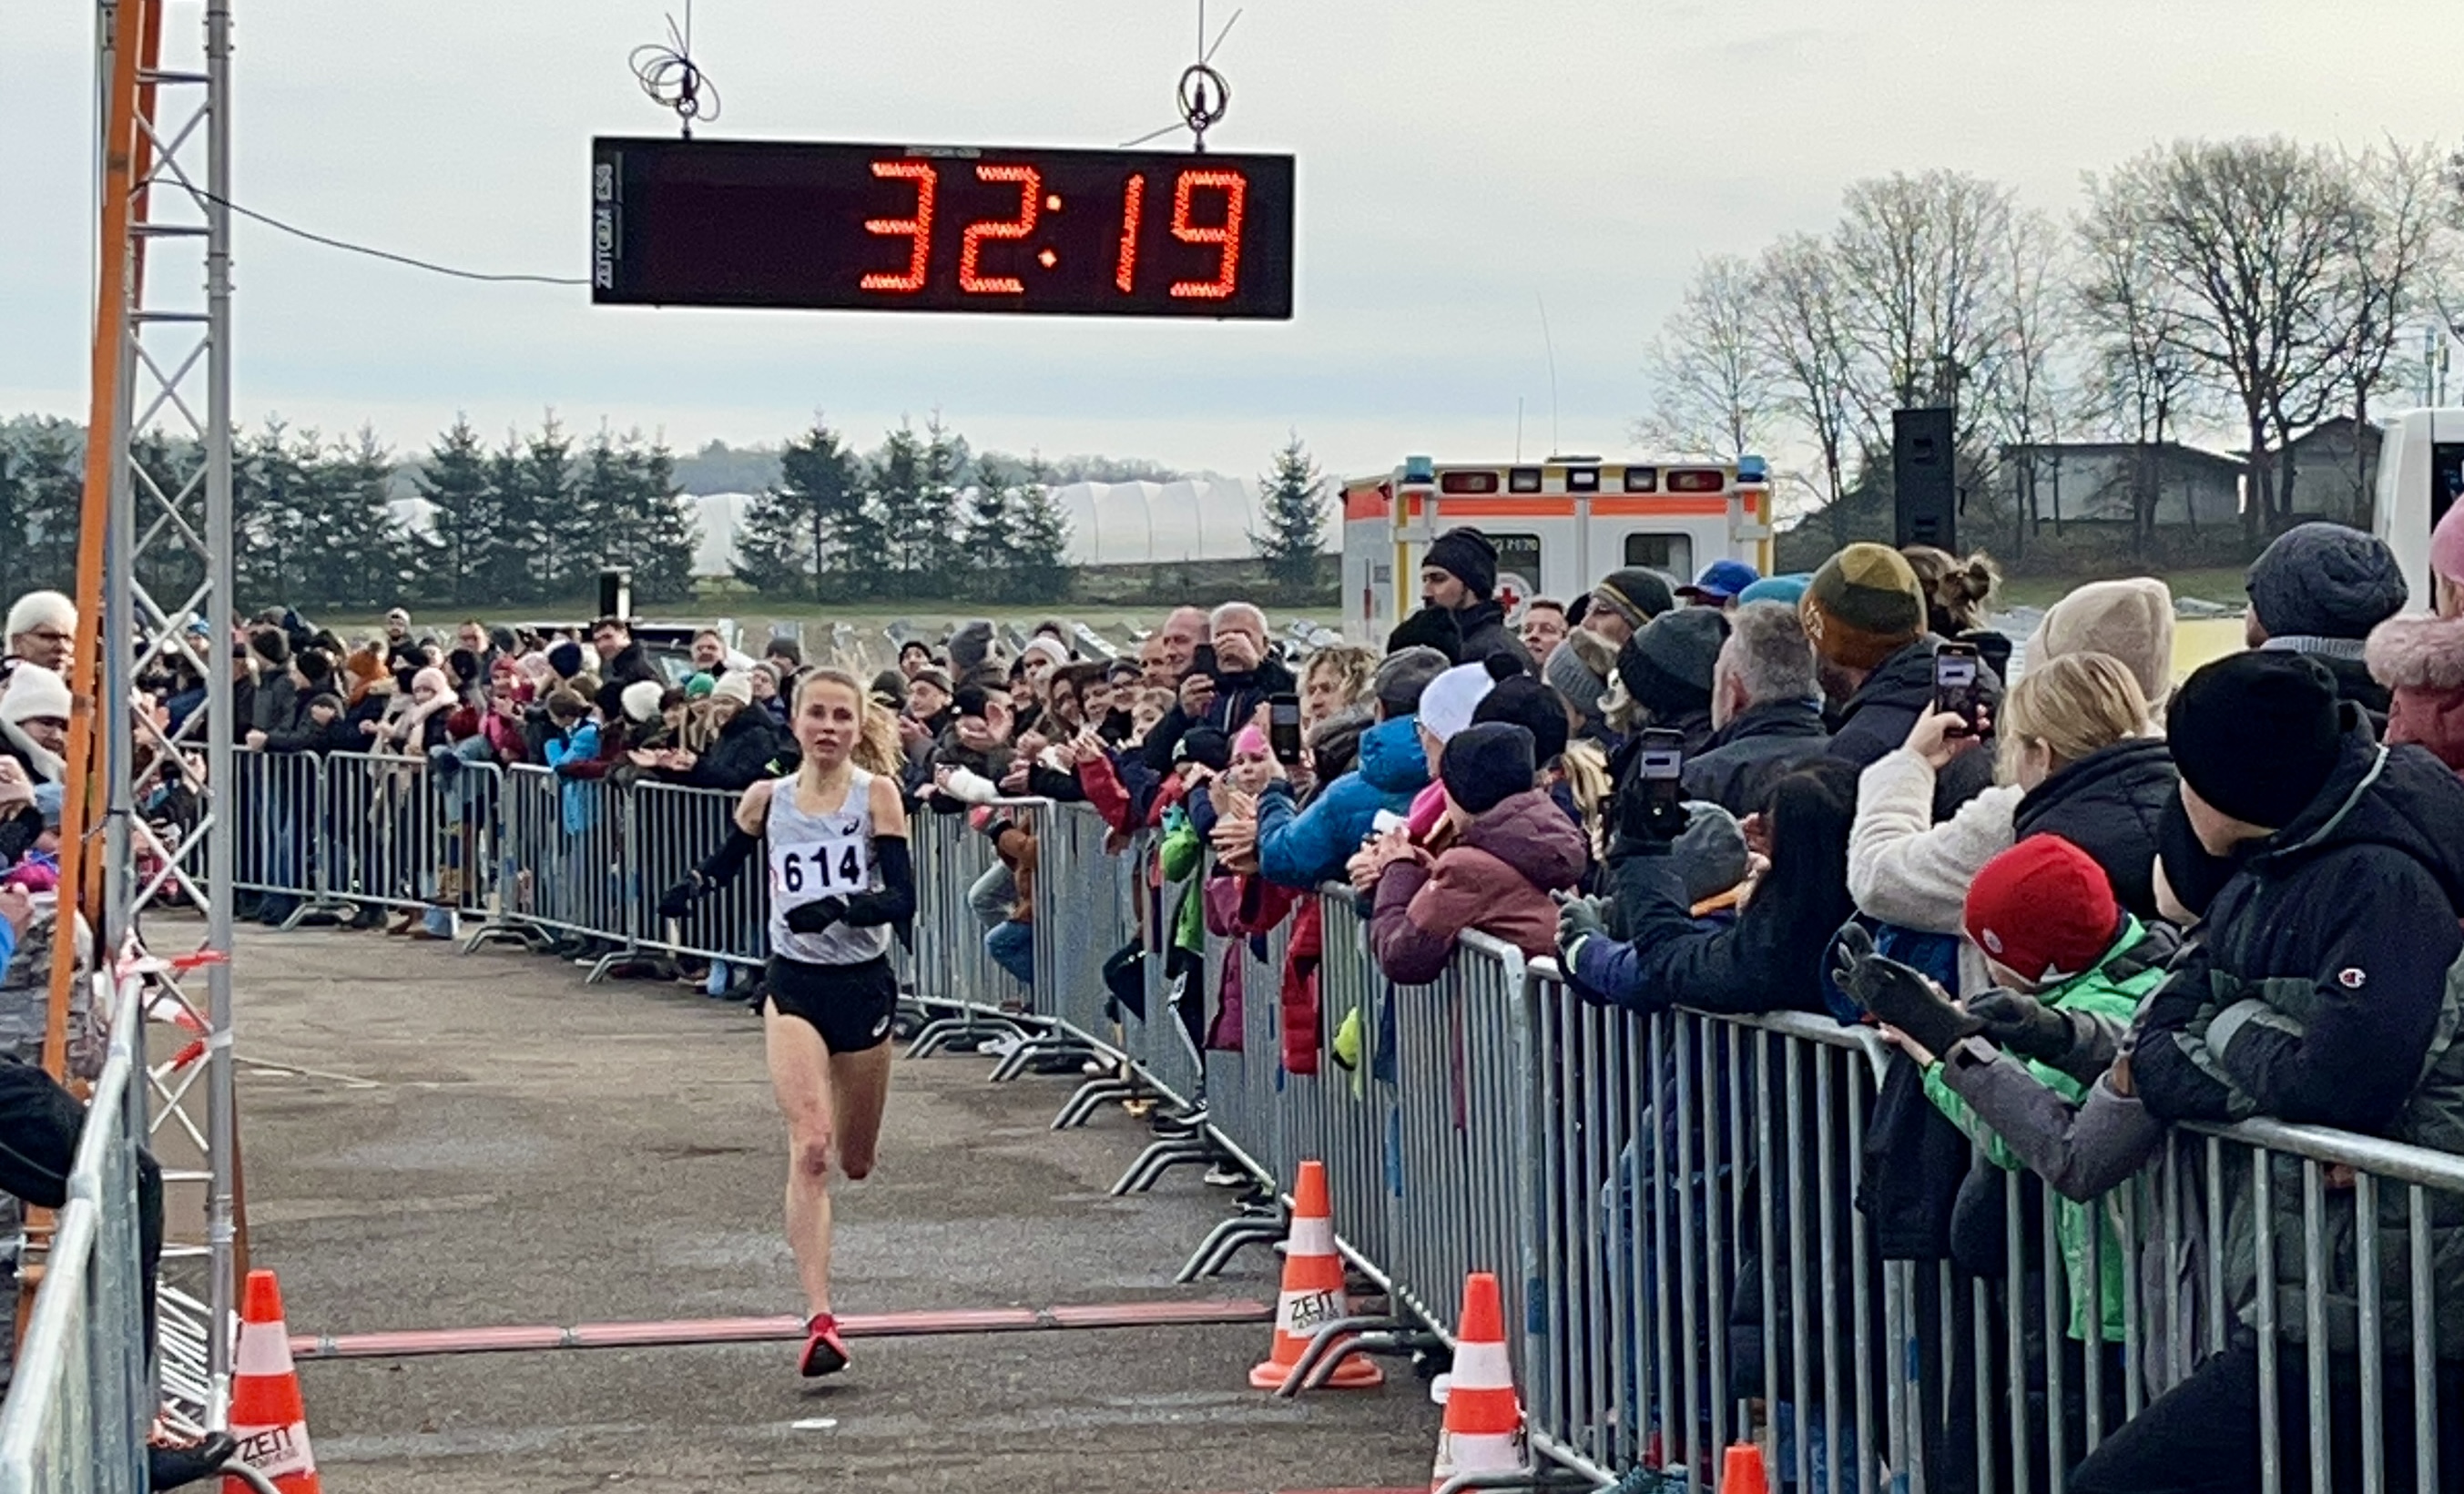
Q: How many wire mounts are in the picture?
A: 2